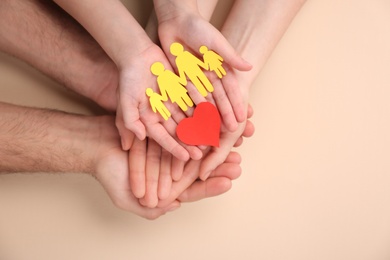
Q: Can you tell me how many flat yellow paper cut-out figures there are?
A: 4